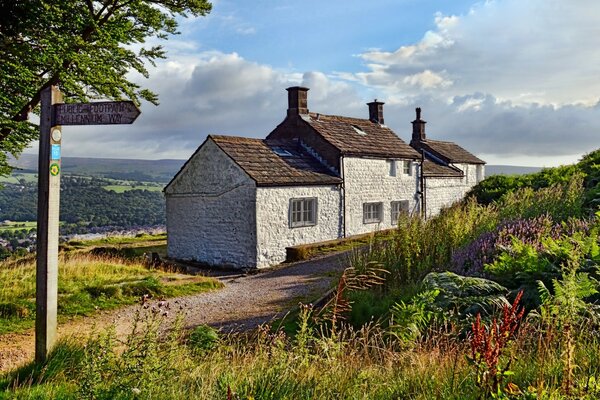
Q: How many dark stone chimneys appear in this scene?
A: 3